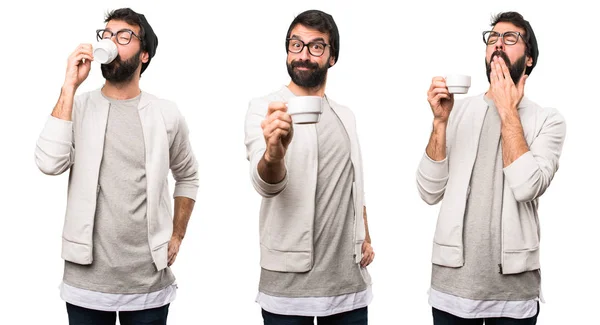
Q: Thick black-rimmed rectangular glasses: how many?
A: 3